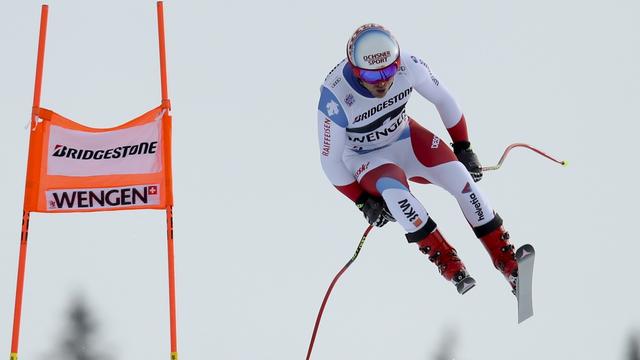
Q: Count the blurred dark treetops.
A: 3